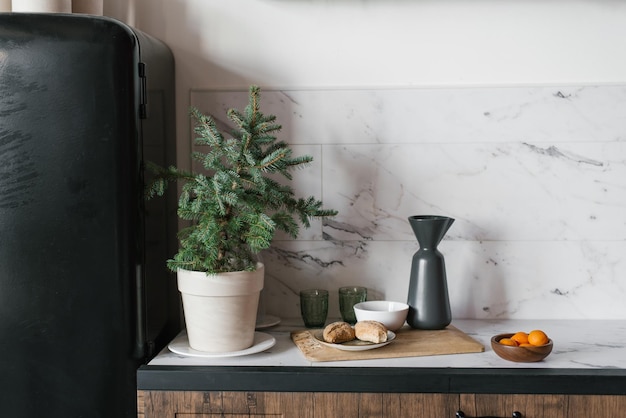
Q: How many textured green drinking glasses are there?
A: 2